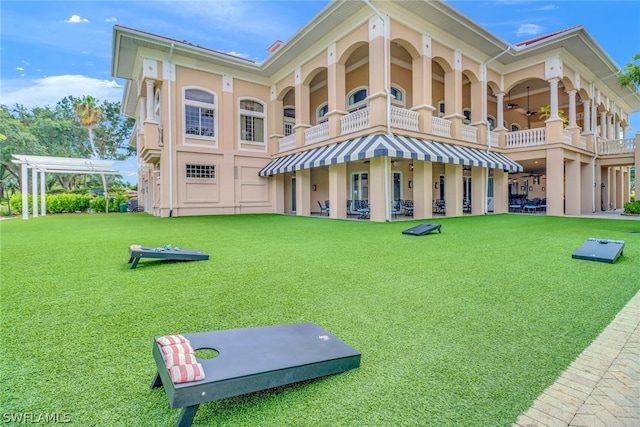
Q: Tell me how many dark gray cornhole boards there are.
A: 4